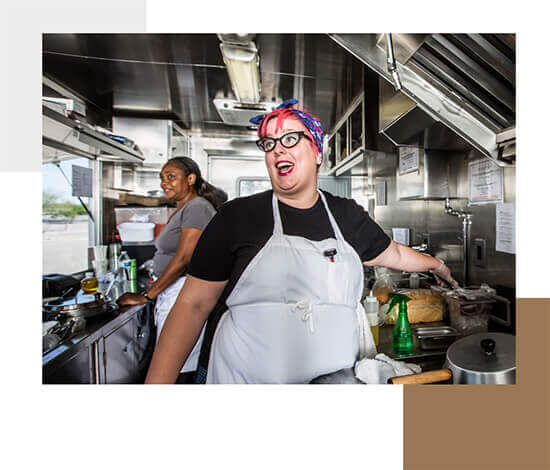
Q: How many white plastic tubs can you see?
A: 1